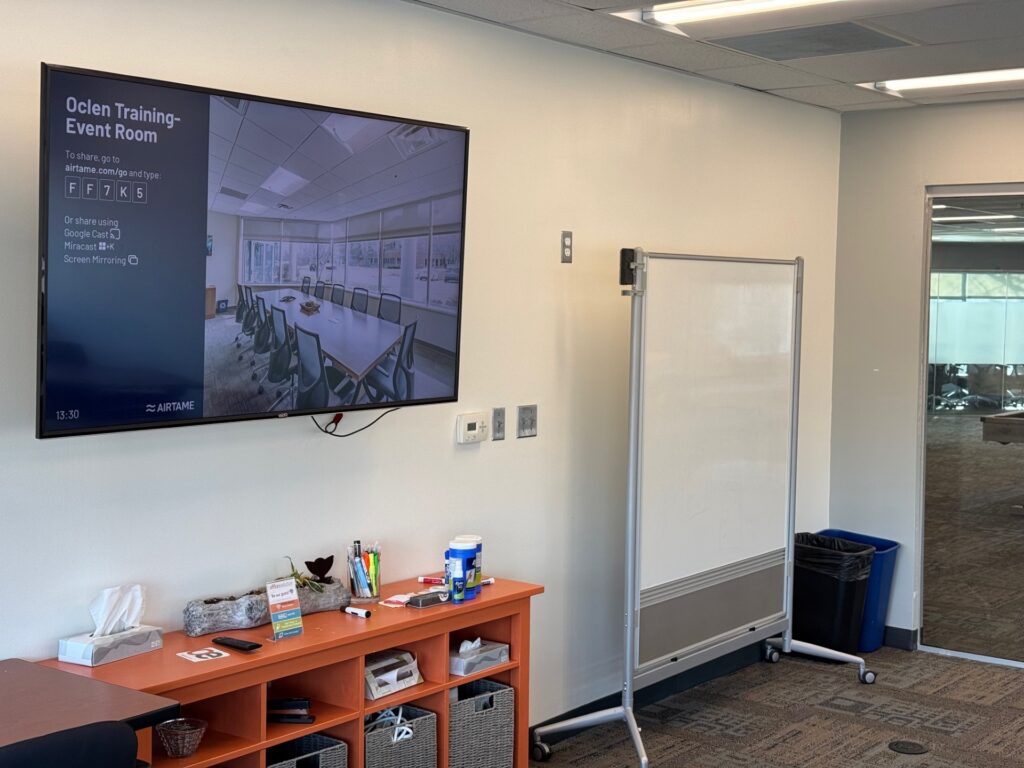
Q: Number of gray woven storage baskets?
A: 3